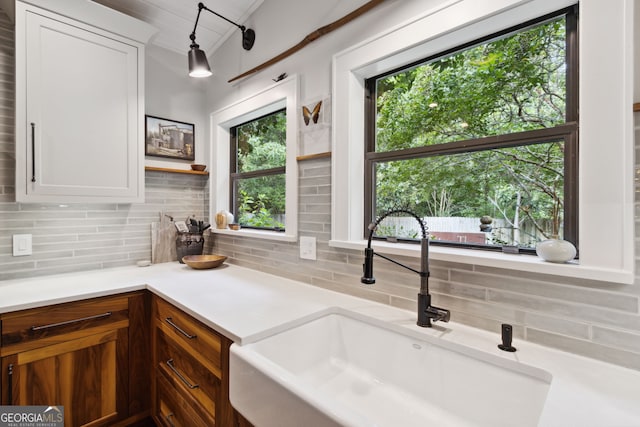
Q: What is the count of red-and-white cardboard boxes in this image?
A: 0